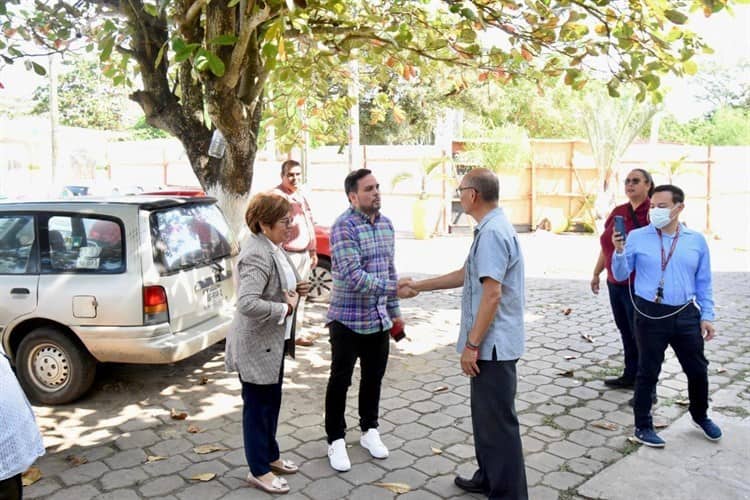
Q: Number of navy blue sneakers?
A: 2